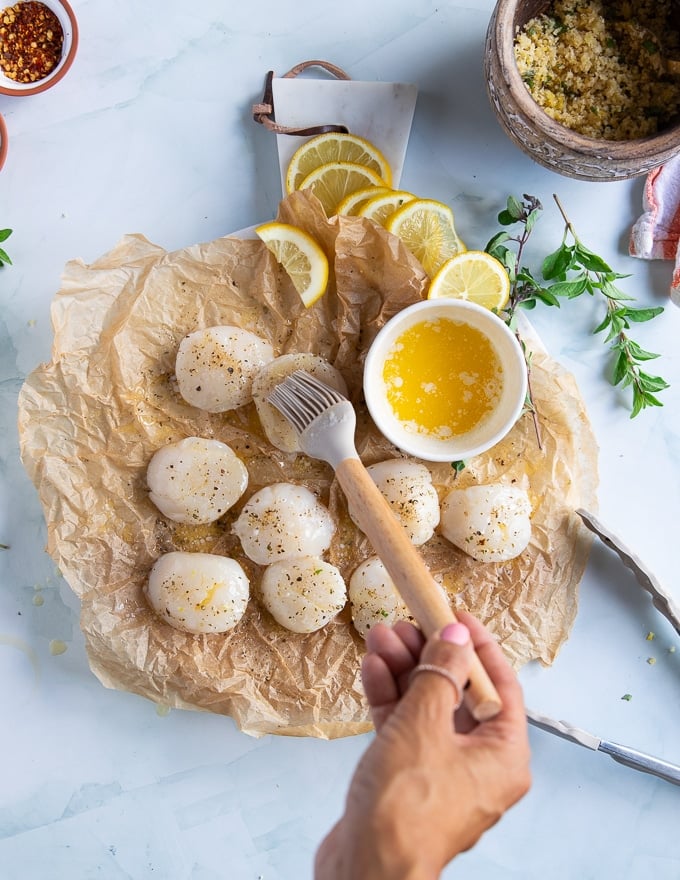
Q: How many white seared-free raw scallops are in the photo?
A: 9